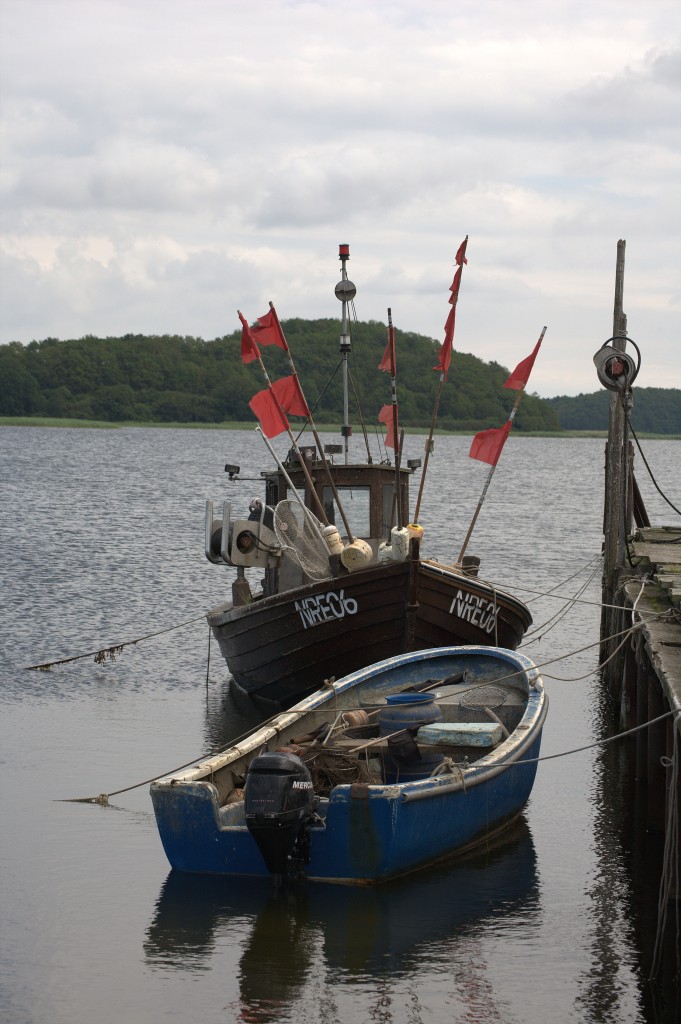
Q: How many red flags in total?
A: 11